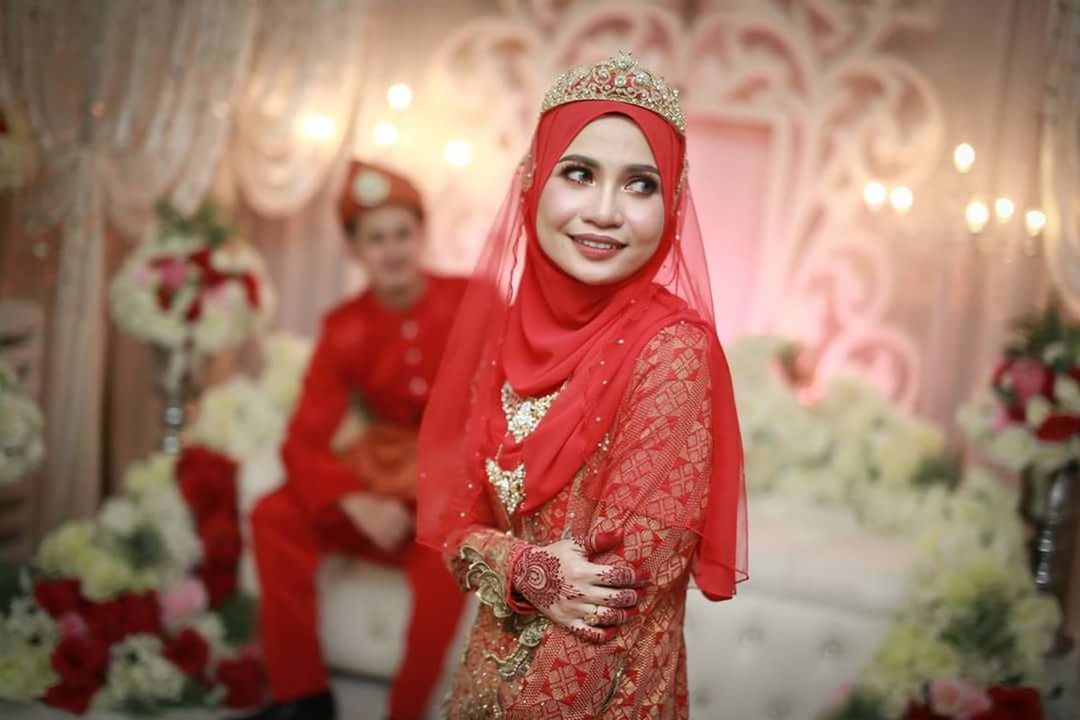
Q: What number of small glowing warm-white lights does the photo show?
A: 10